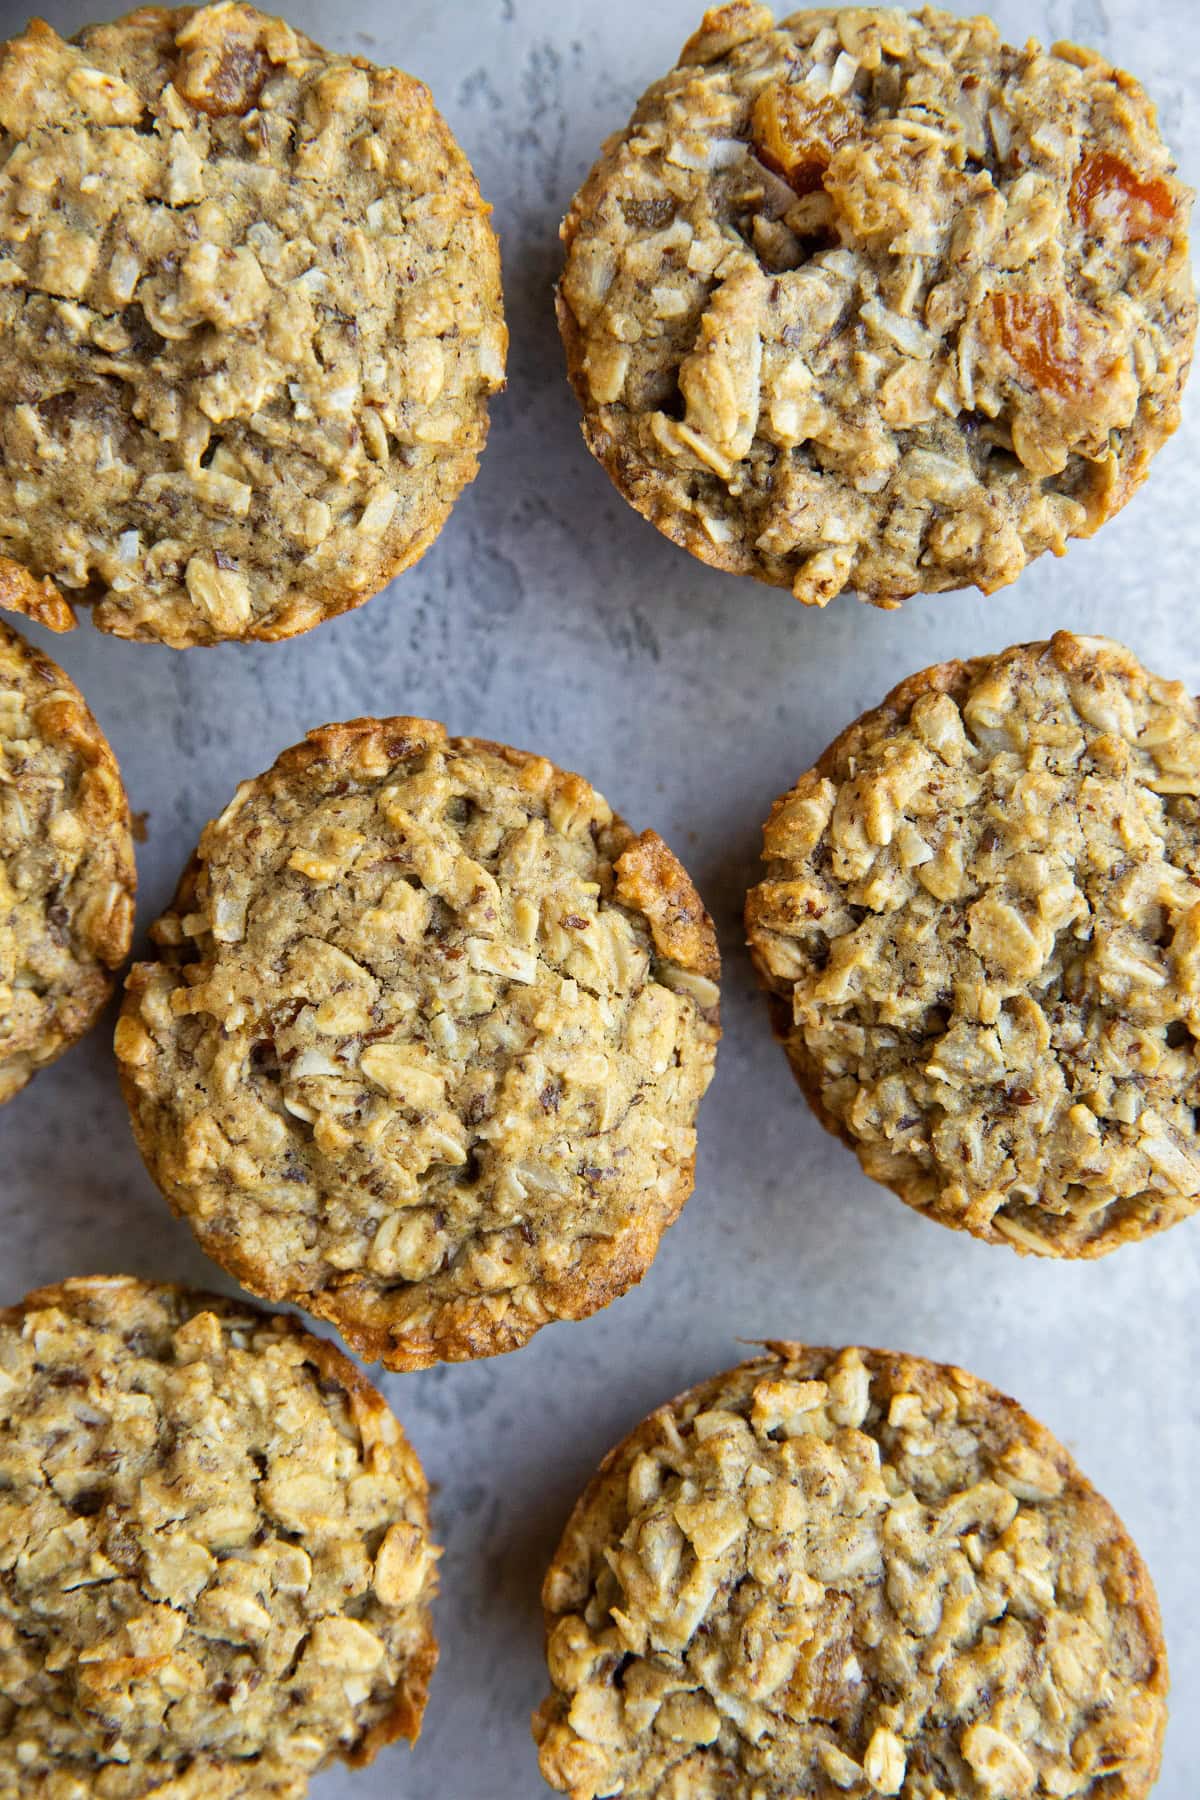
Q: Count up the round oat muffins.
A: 7